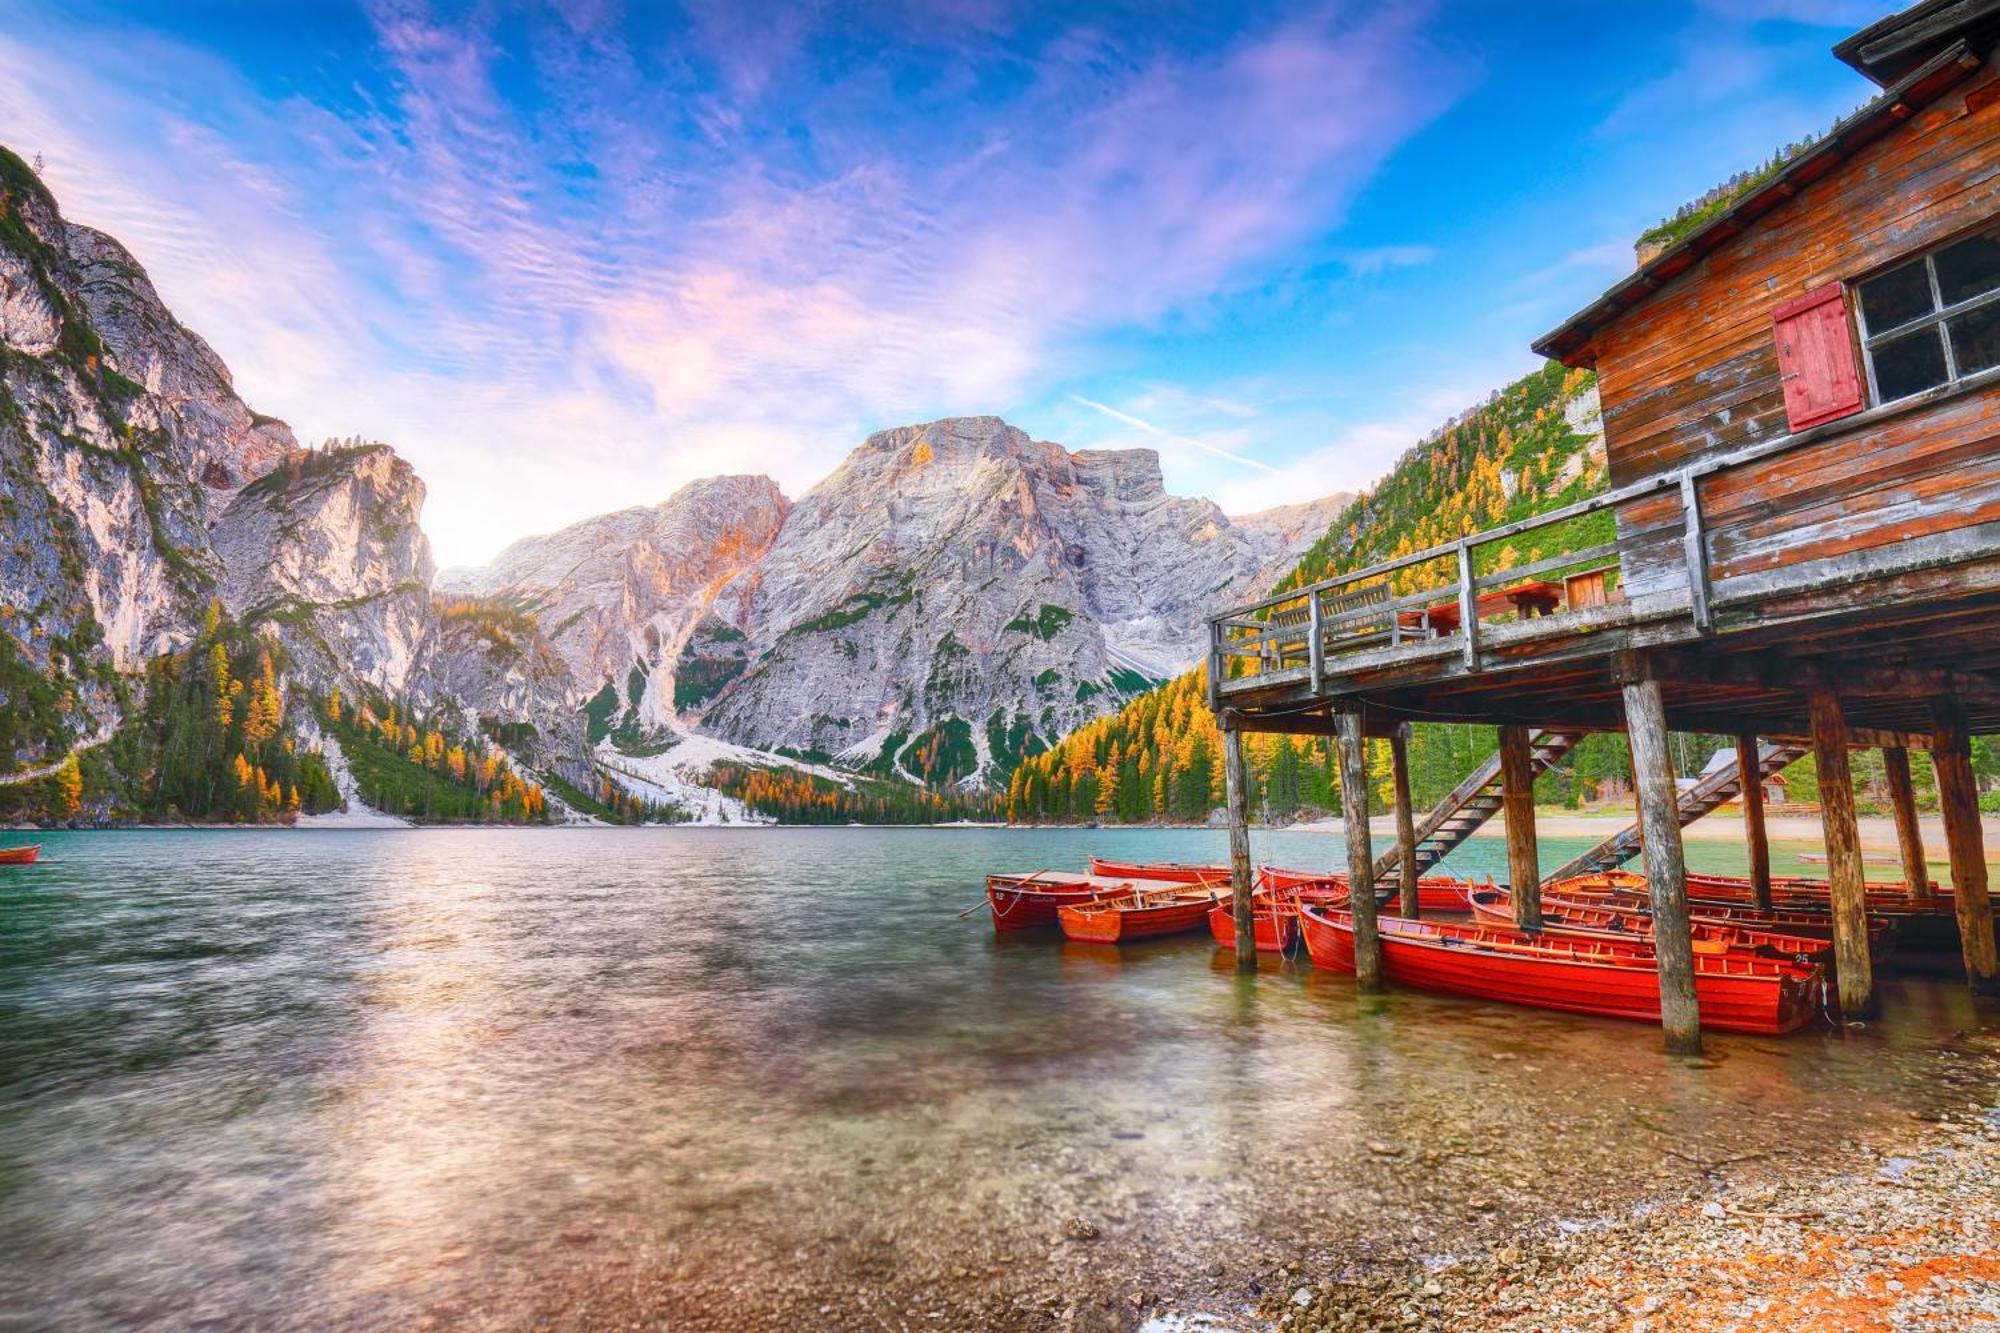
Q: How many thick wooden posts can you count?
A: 9